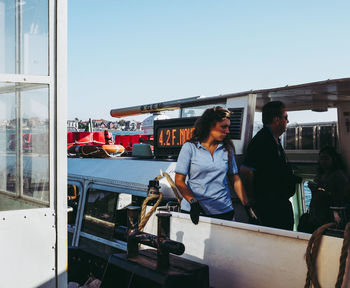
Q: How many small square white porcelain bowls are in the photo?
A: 0